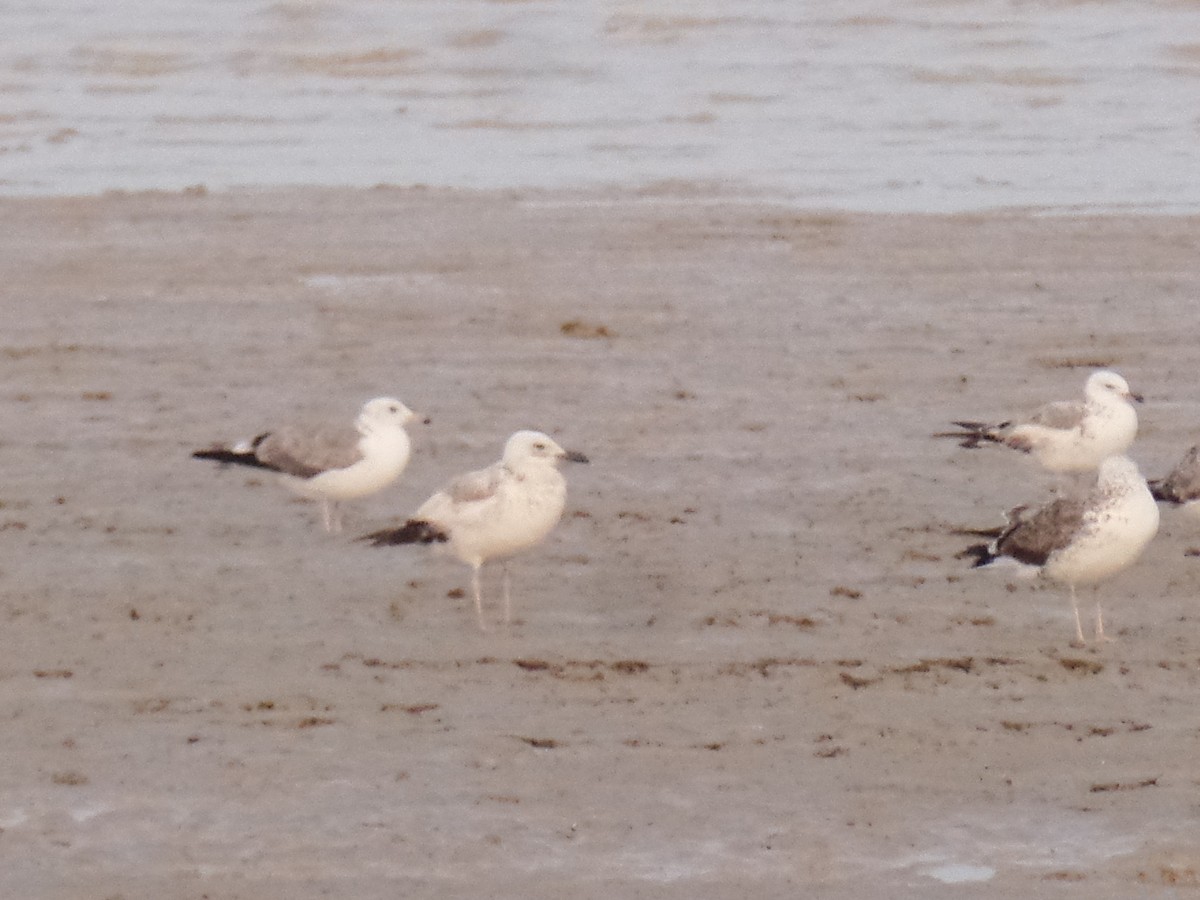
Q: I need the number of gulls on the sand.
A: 5